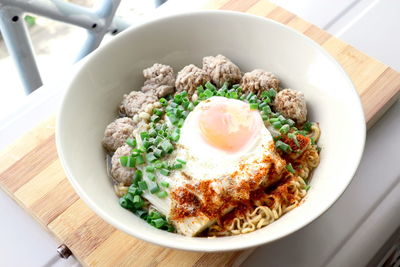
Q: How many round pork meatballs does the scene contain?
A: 8